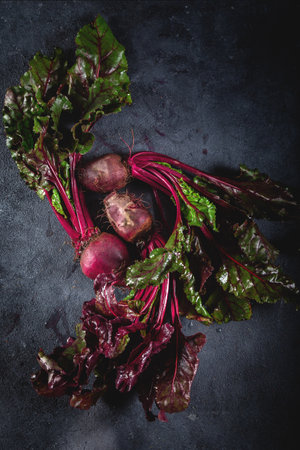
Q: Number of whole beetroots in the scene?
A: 3